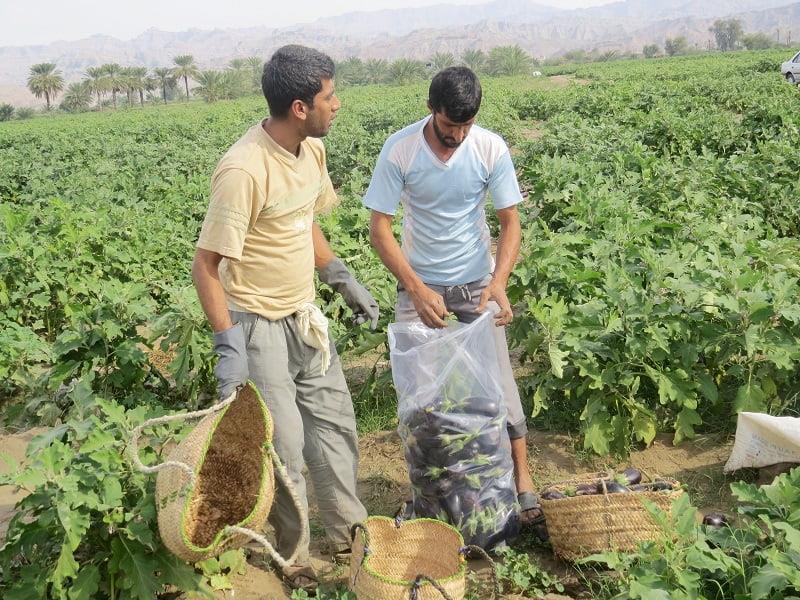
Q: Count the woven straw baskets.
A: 3